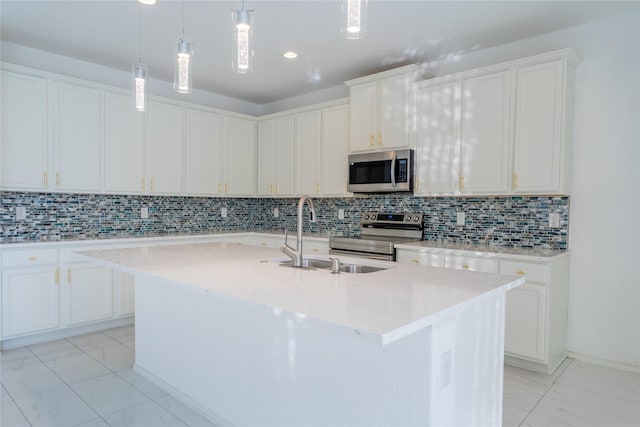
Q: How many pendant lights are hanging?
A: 4